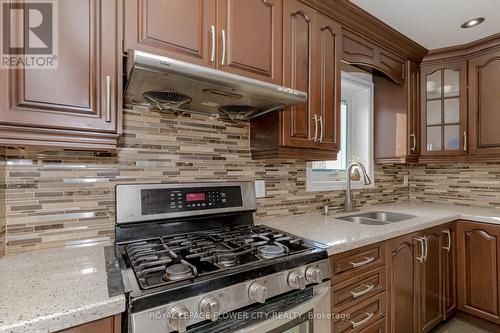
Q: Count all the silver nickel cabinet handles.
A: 13